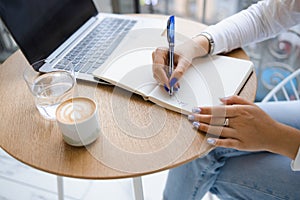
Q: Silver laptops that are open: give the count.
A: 1